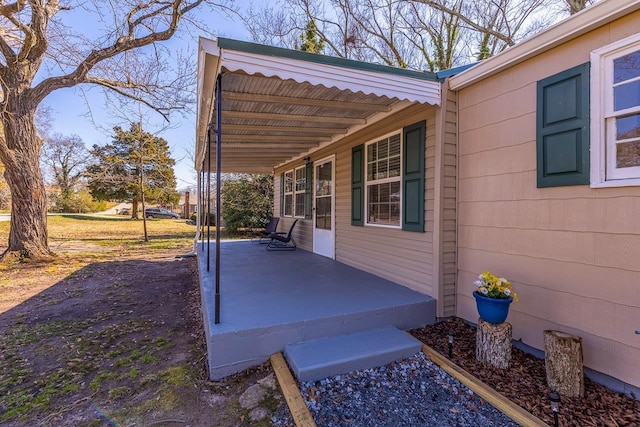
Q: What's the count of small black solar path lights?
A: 2